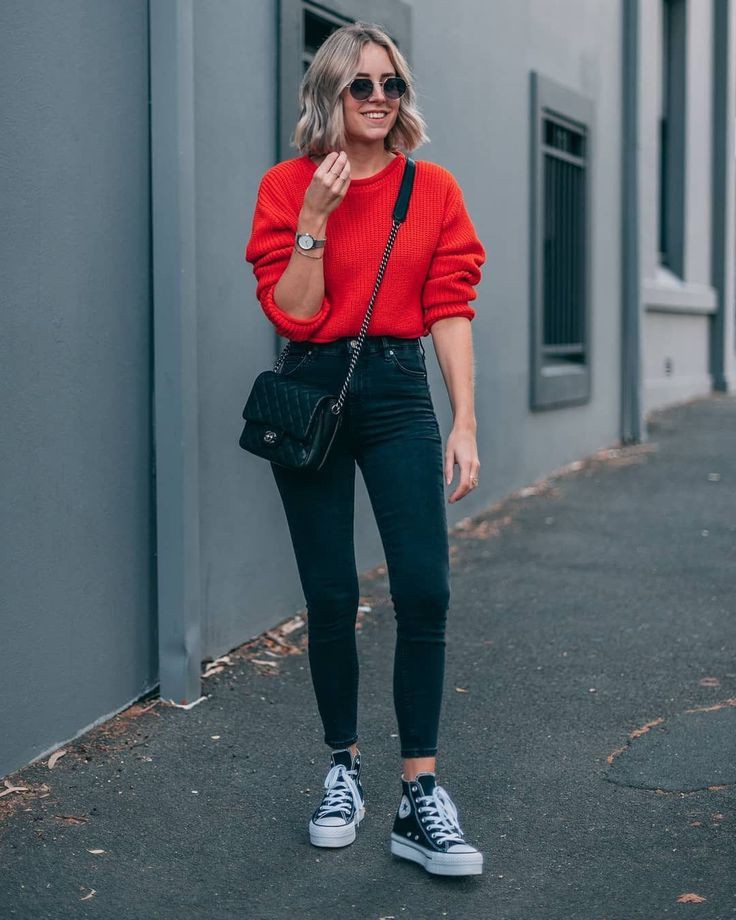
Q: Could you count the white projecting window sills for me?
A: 1